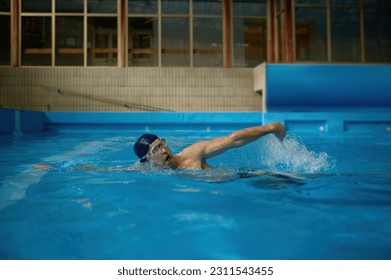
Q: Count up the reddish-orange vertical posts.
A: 5